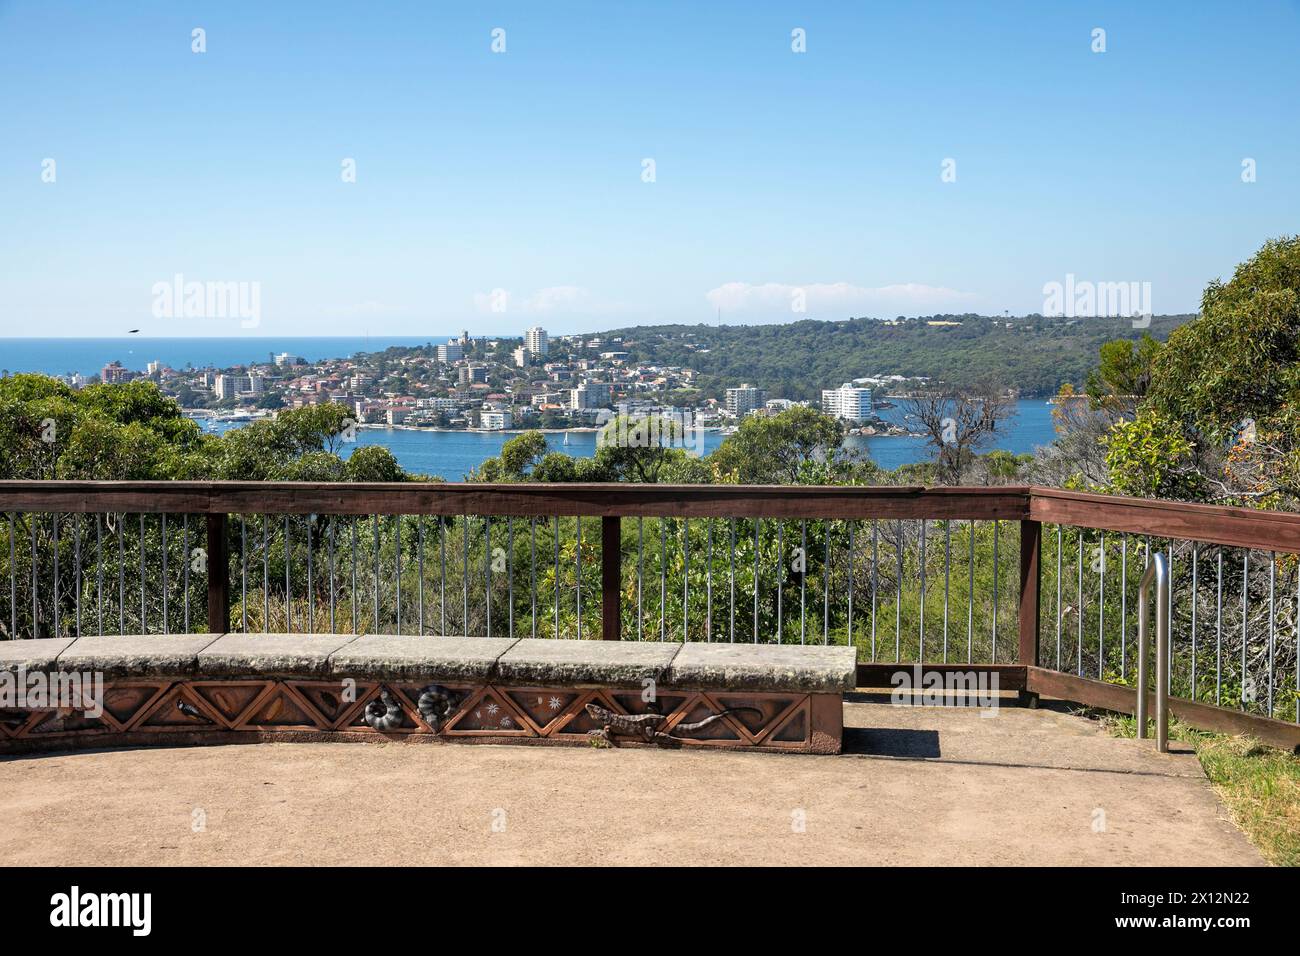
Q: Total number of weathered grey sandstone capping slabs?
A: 6